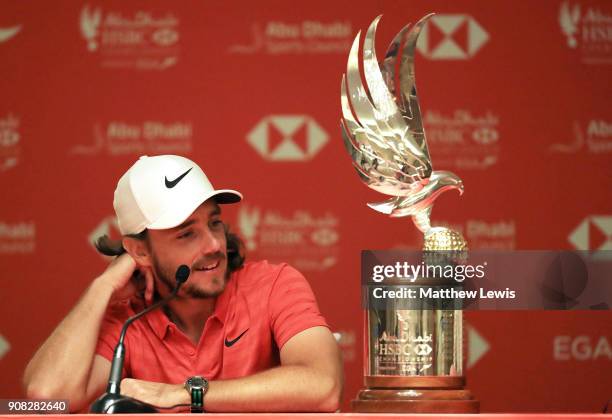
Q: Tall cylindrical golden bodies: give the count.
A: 1